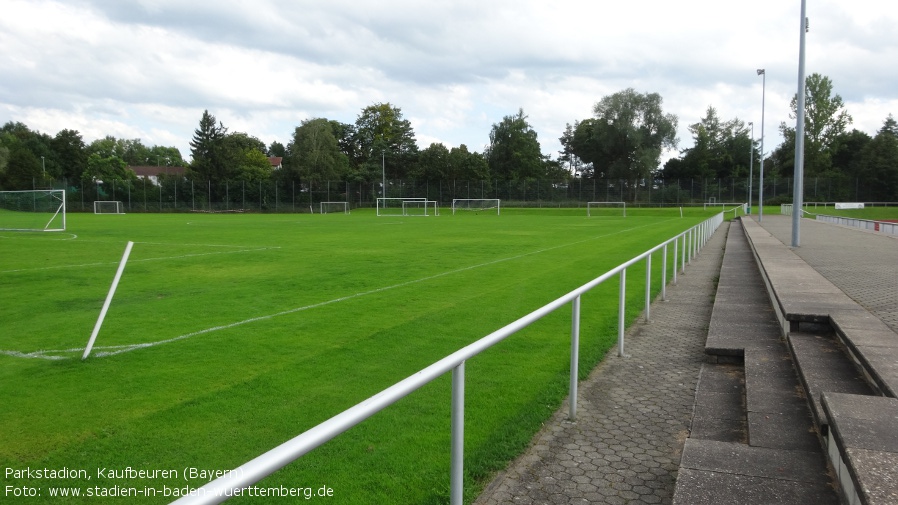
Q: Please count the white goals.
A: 7